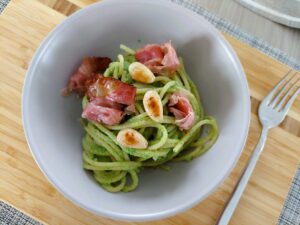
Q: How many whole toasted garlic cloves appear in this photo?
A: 3